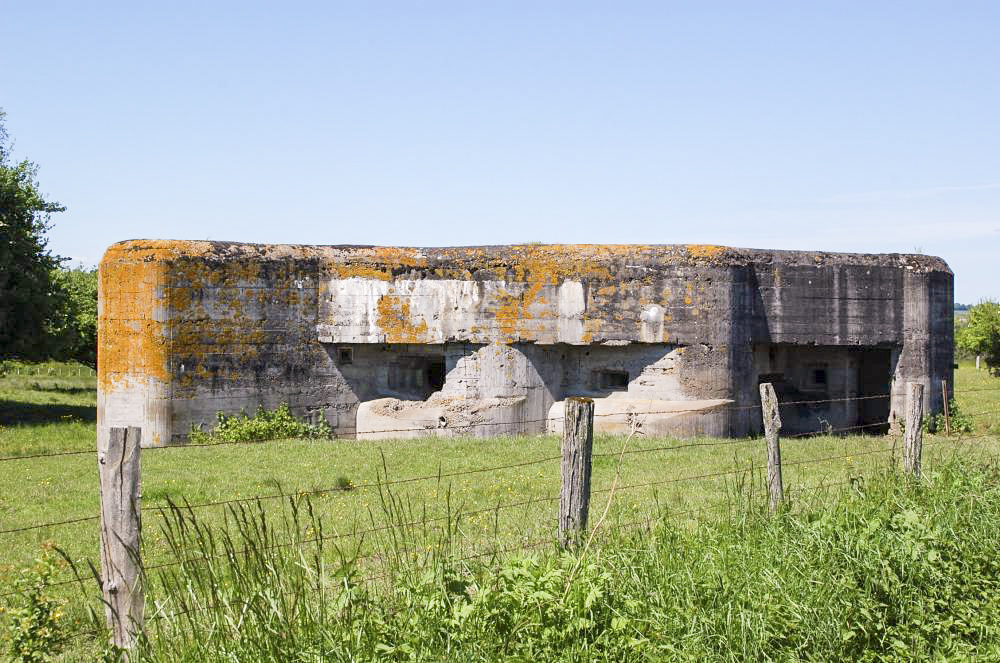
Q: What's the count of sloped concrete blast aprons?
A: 2